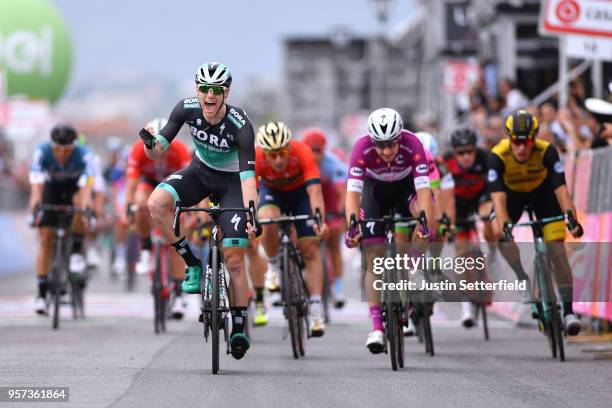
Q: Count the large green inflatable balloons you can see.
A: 1